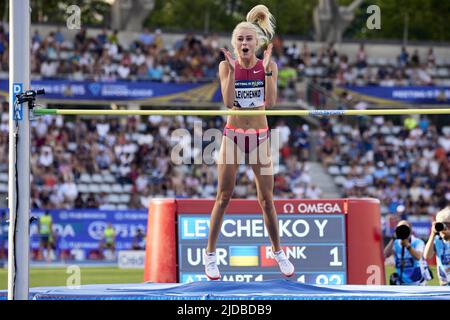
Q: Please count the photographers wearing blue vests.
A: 2